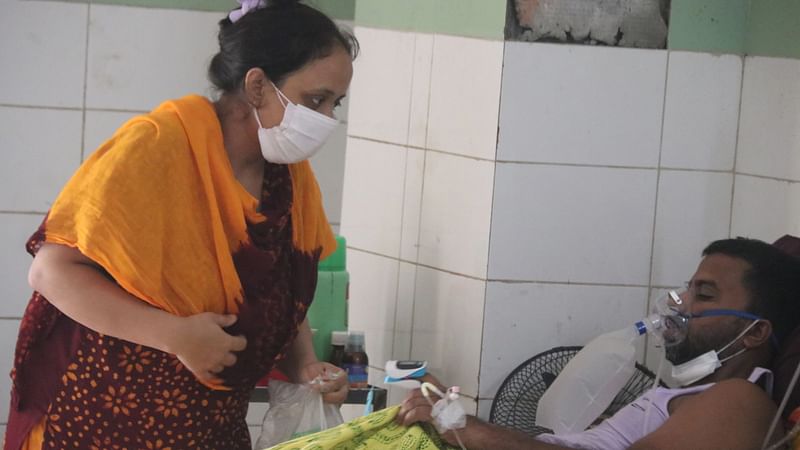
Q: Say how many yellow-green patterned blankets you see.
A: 1